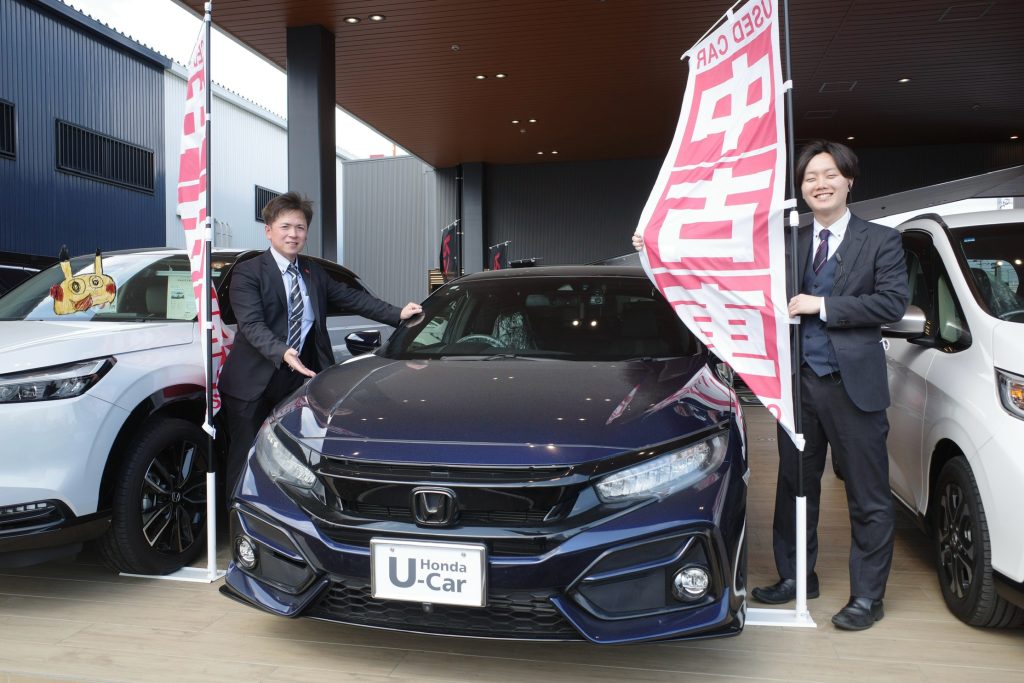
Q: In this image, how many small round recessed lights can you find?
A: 11